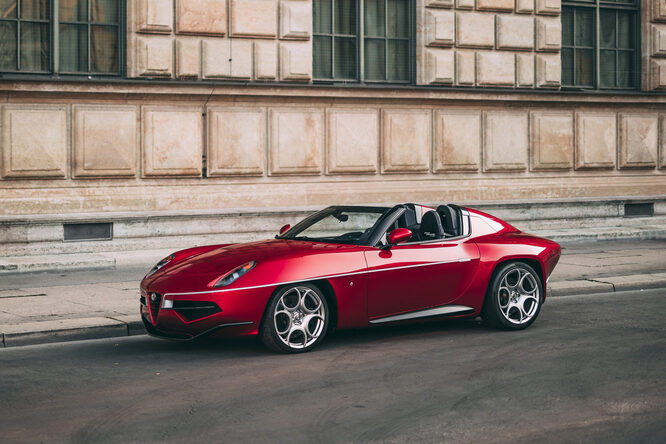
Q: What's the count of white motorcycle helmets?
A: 0